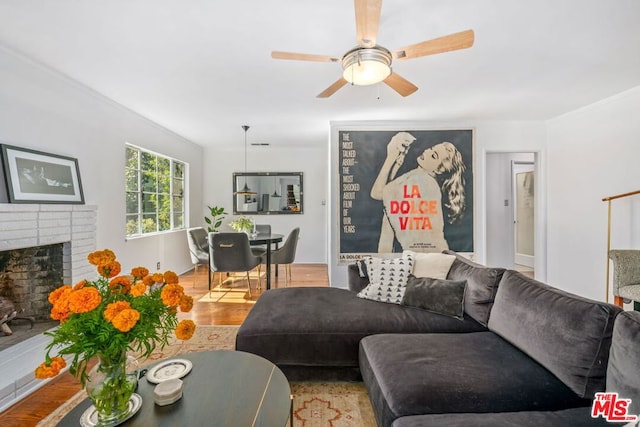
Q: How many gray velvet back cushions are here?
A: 3